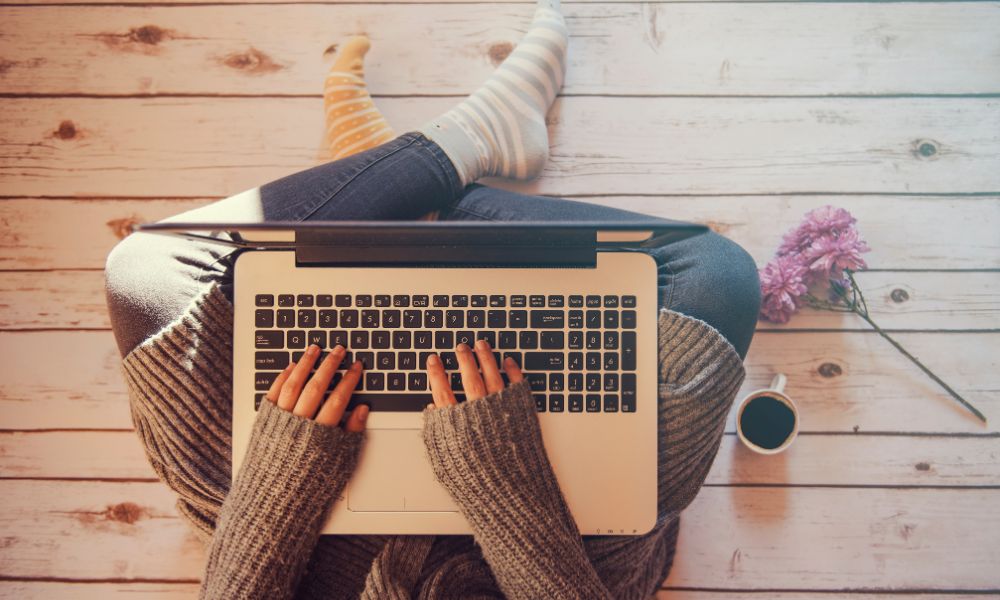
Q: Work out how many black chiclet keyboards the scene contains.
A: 1